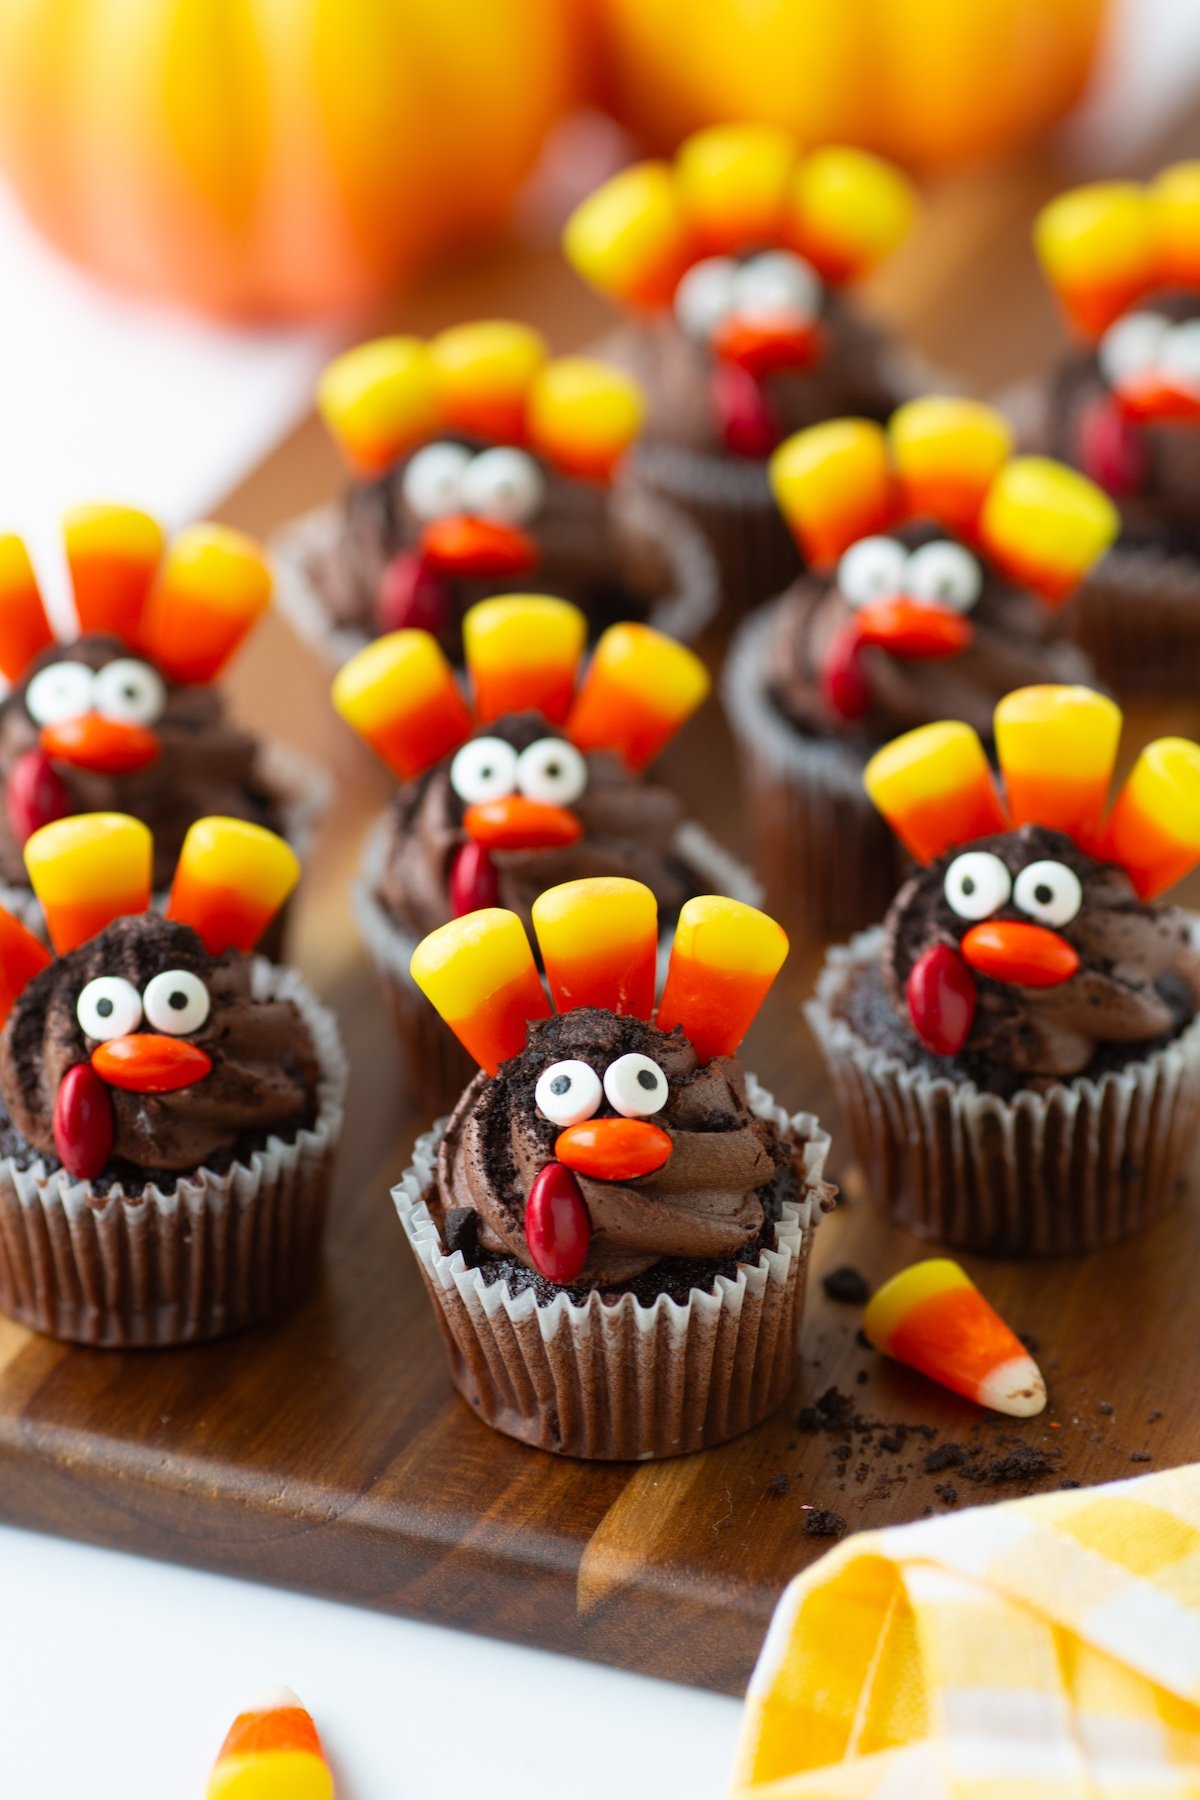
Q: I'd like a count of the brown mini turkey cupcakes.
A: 9